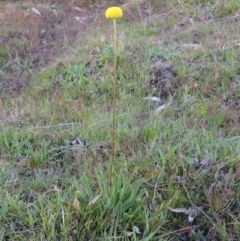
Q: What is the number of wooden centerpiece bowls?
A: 0